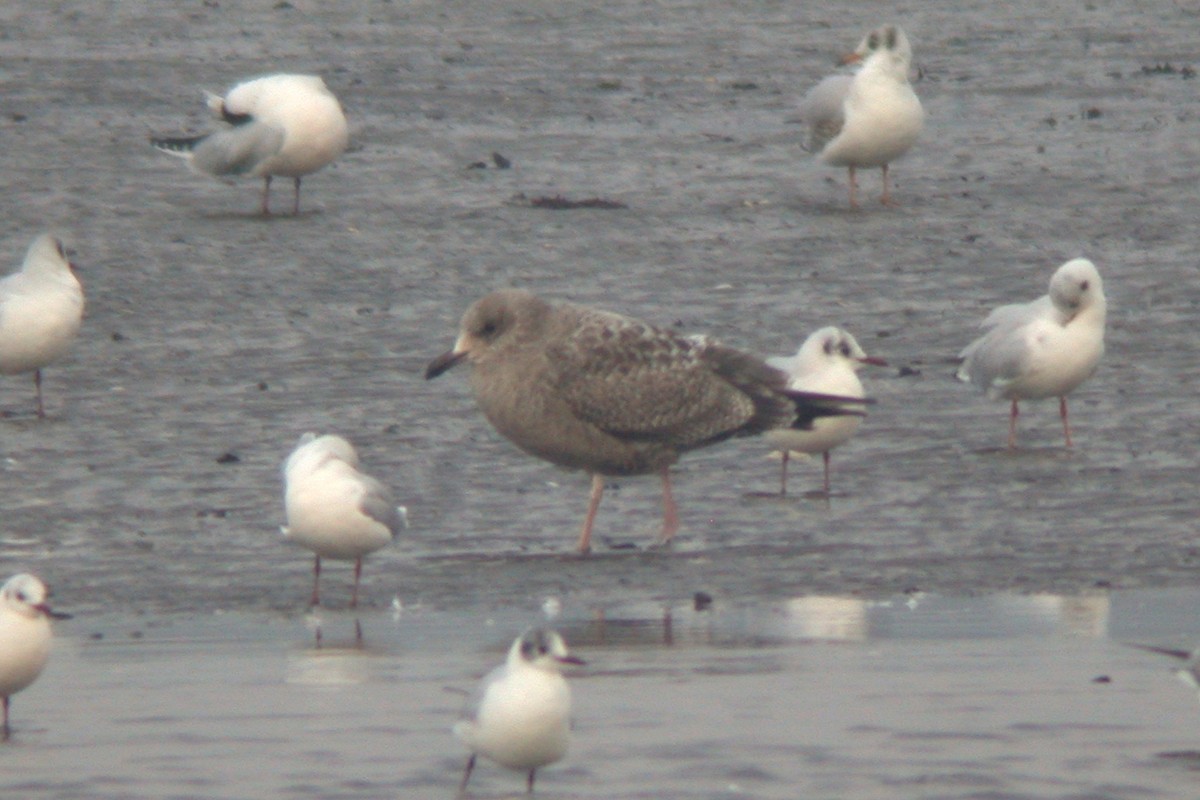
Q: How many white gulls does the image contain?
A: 8